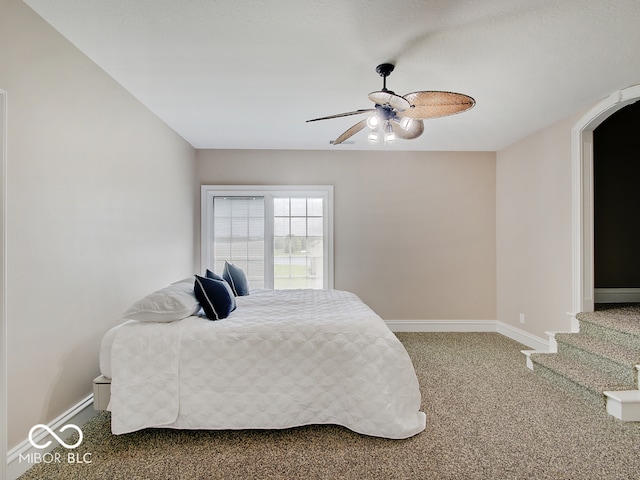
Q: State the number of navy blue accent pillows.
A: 3